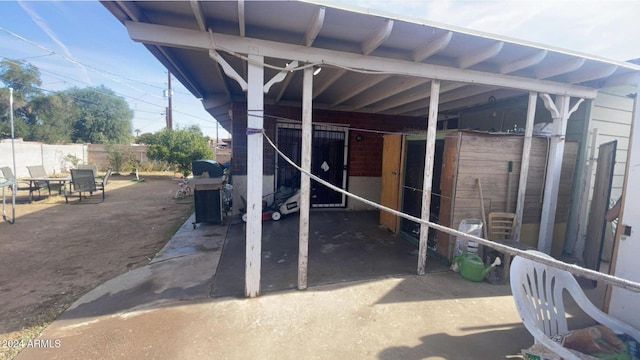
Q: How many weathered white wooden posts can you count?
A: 5